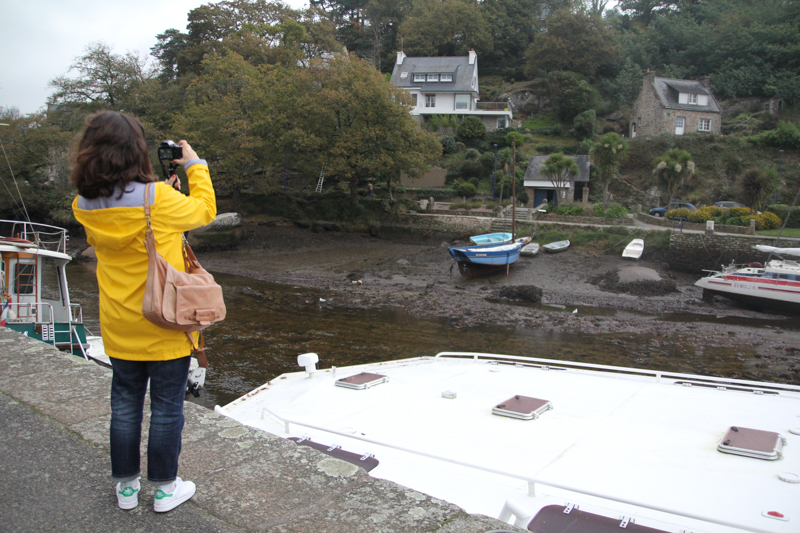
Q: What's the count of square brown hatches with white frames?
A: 3